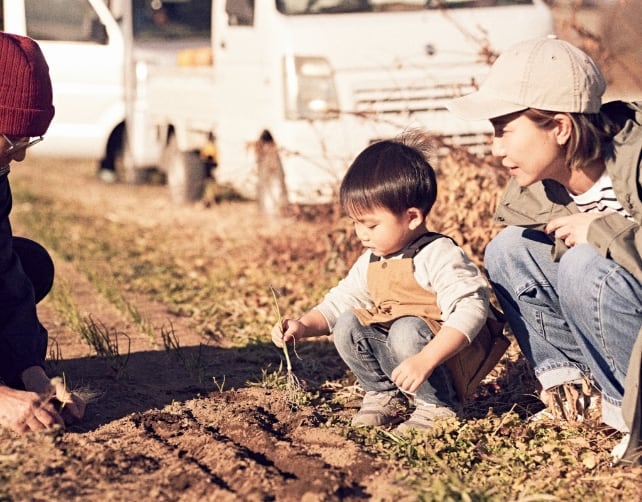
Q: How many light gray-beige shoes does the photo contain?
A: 2